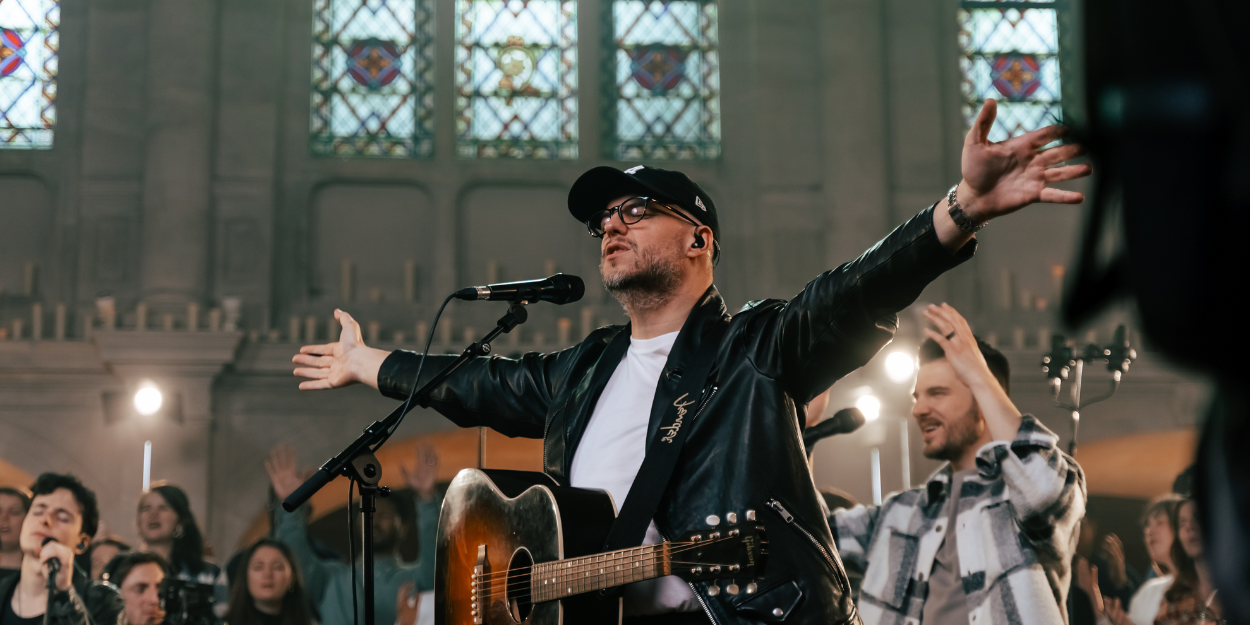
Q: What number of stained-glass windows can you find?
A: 5